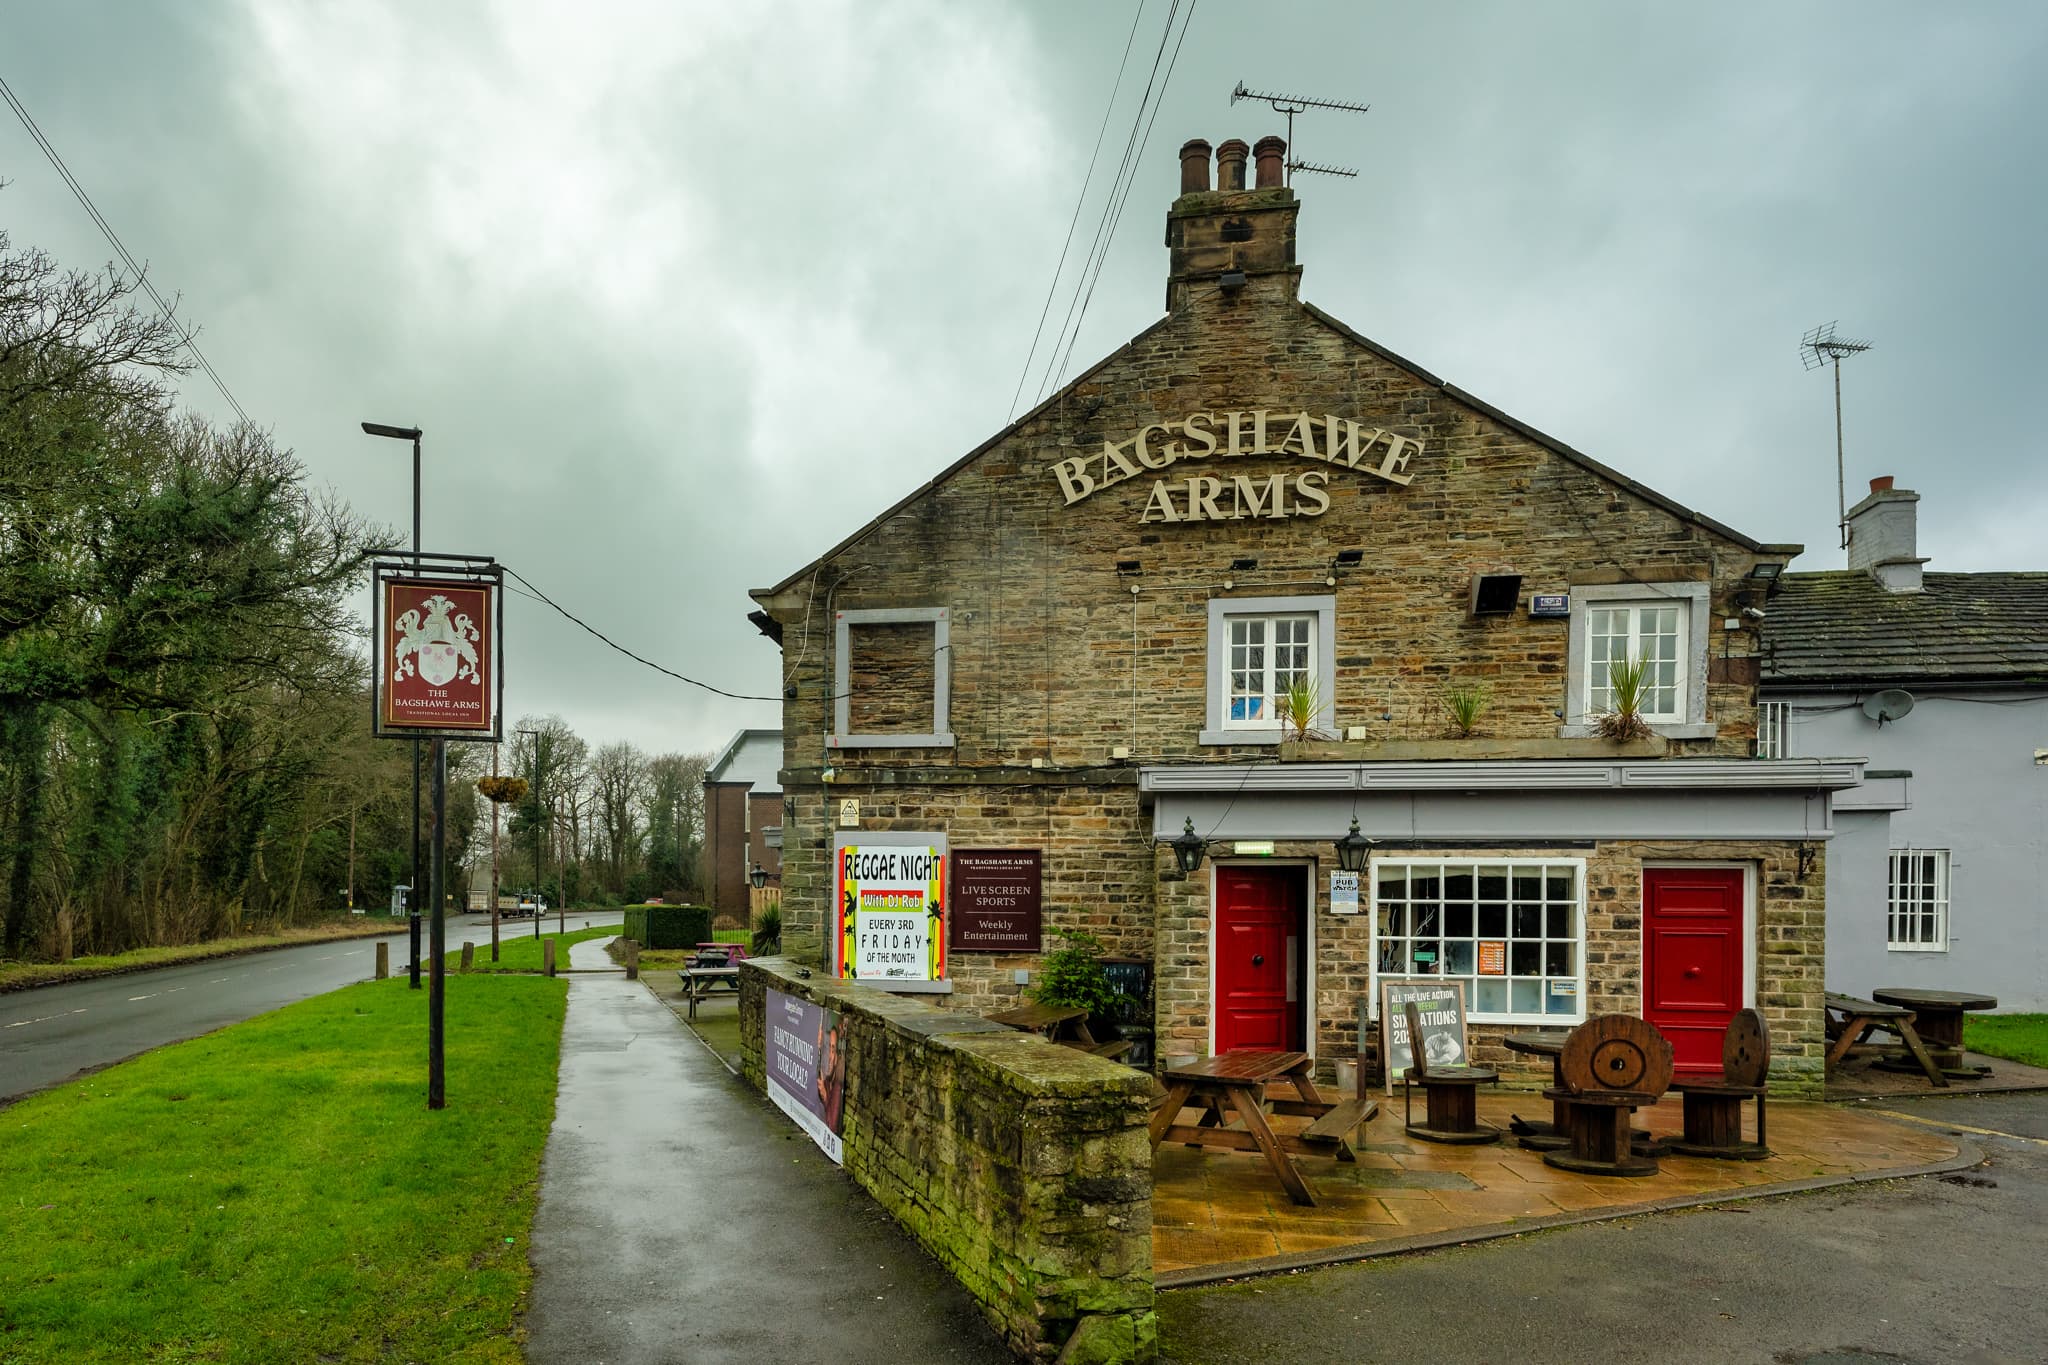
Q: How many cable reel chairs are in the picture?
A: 3